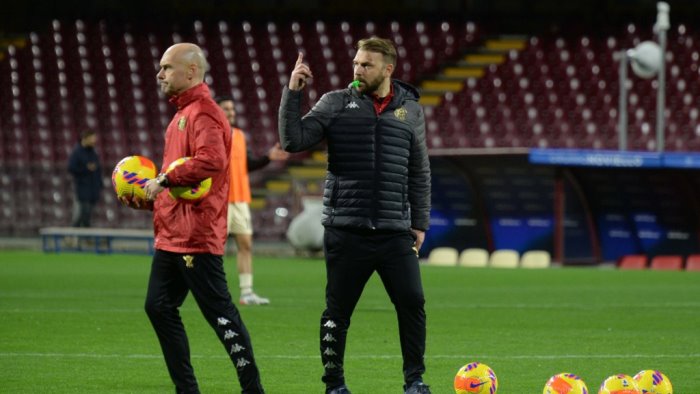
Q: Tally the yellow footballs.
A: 6